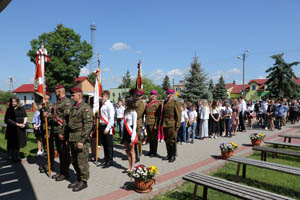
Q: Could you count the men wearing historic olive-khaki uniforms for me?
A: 3